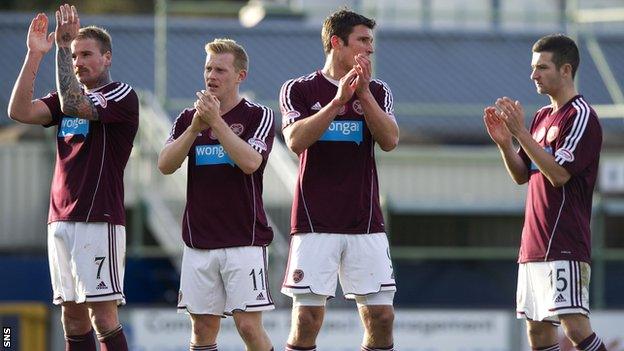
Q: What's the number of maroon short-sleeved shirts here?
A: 4